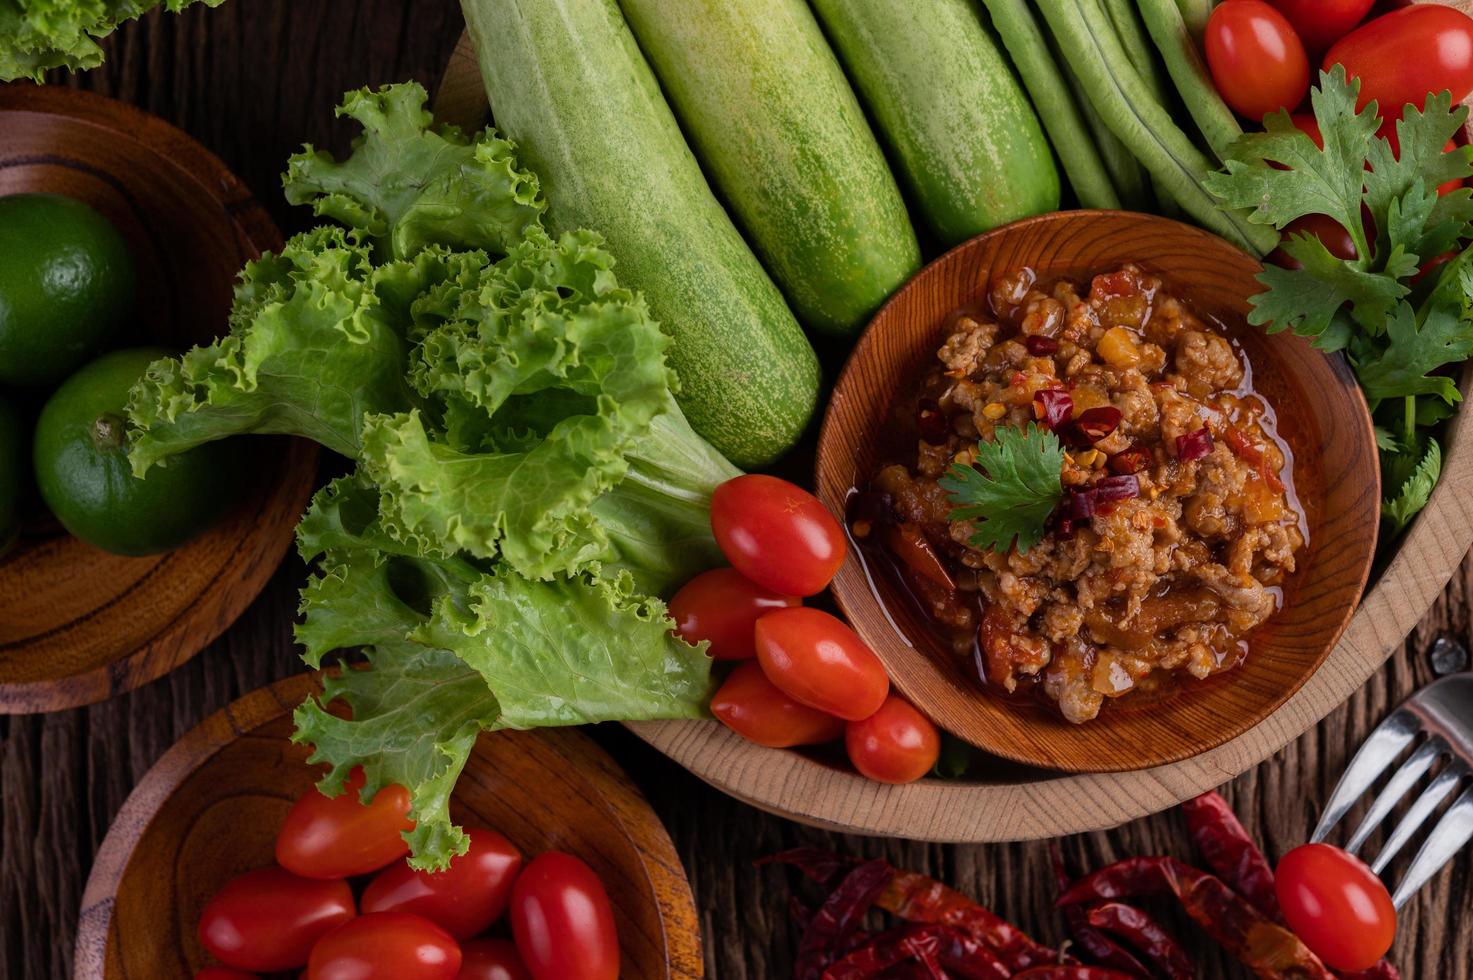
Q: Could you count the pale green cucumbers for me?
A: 3